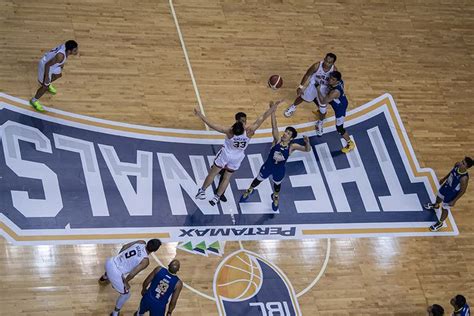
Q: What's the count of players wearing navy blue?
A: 5